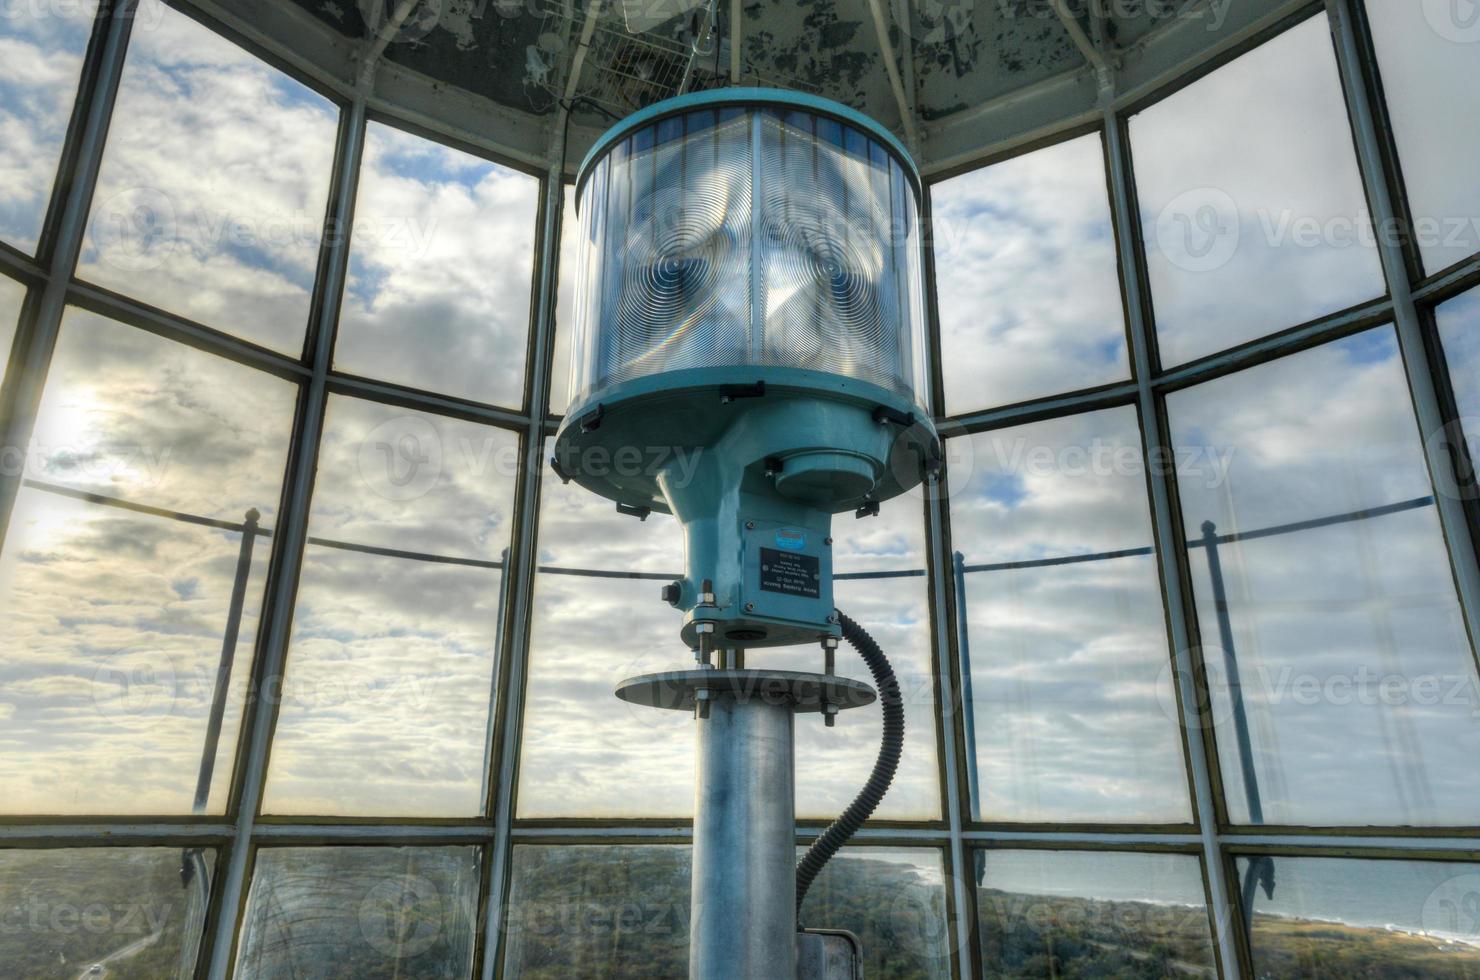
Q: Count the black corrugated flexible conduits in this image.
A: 1